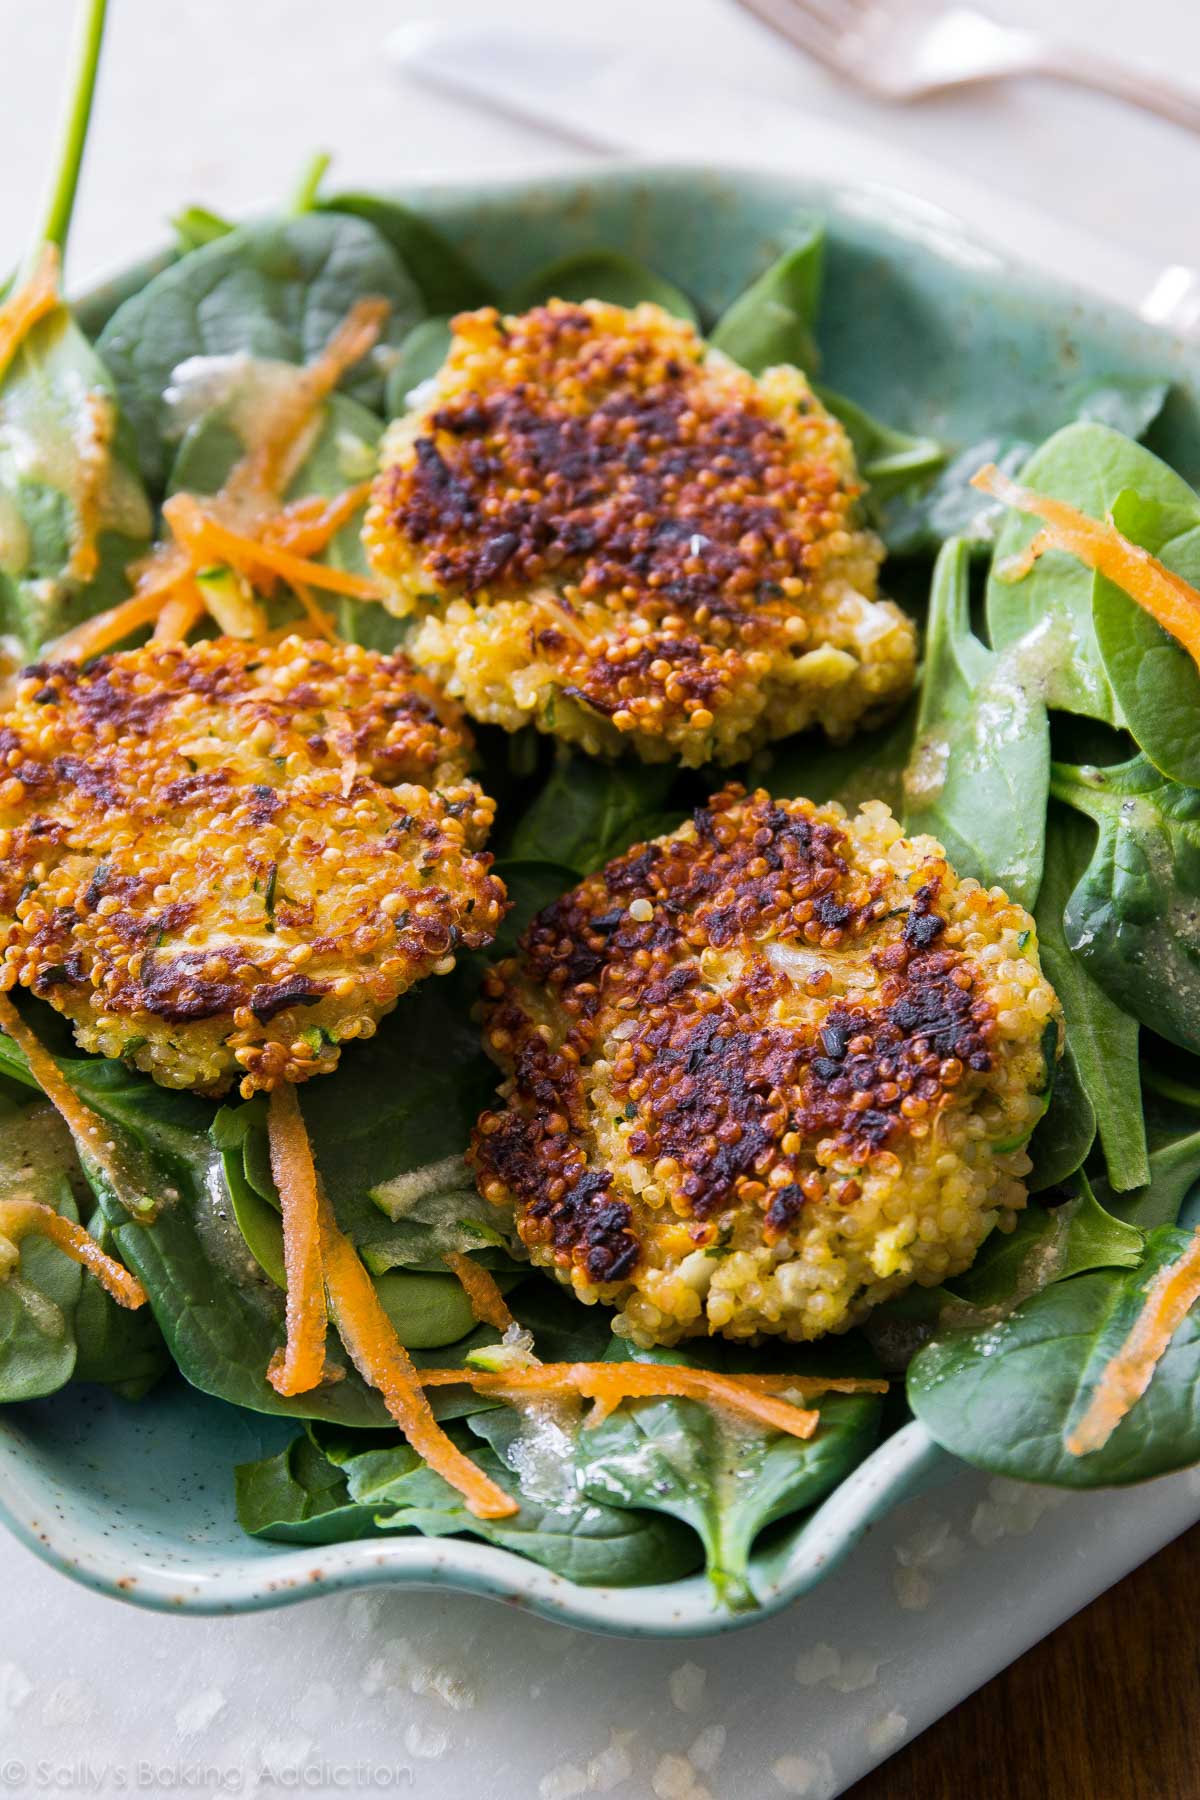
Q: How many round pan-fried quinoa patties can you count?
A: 3